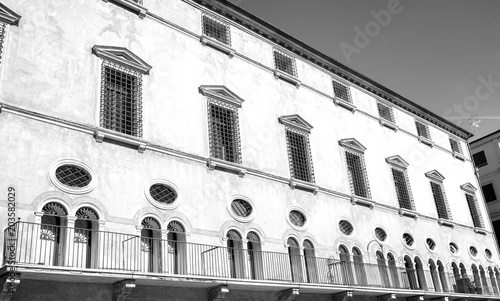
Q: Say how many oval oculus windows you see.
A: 11